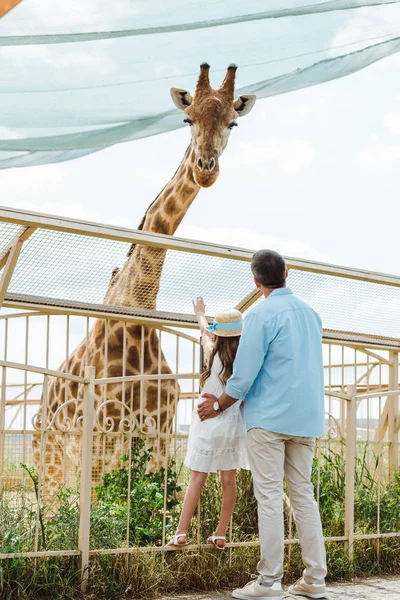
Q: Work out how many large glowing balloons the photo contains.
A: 0